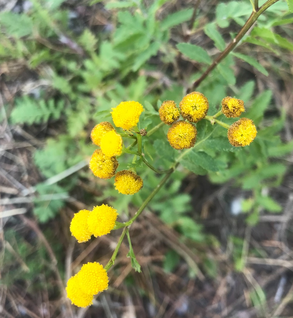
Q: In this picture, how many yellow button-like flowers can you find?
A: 14